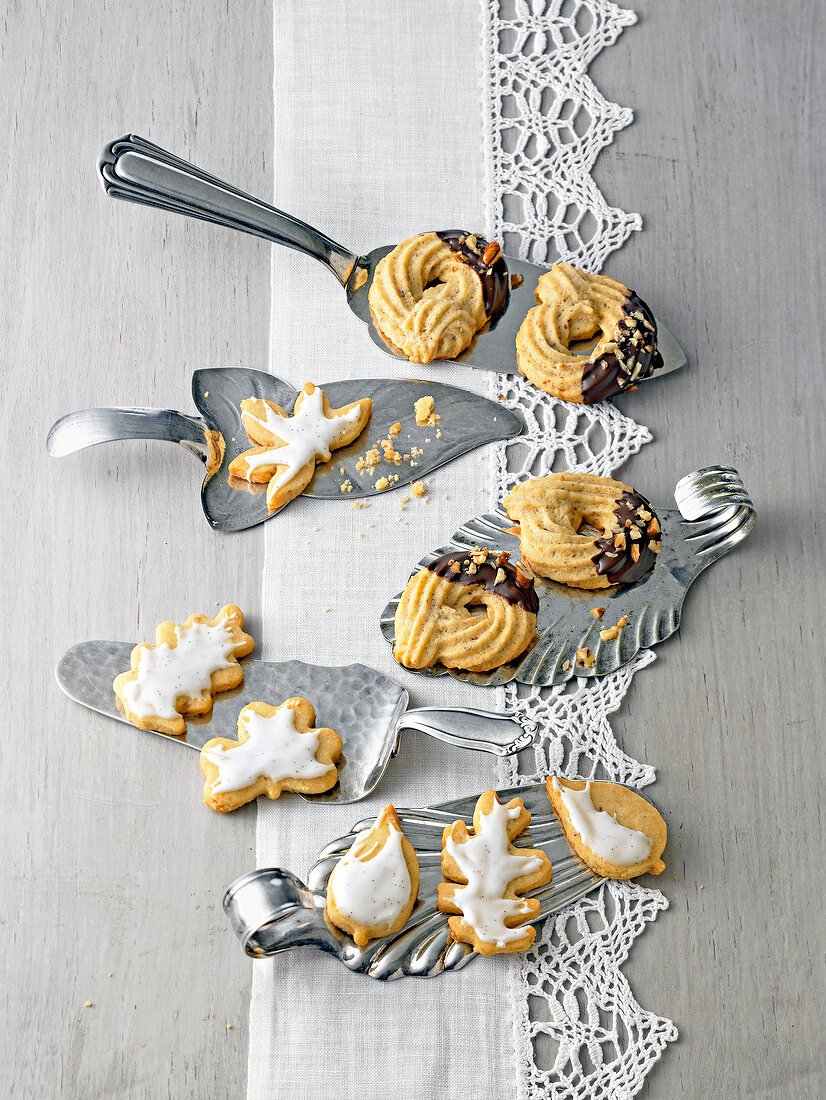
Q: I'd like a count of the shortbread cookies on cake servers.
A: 10